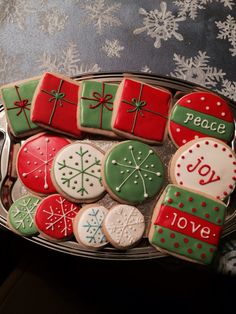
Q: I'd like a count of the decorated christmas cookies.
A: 14